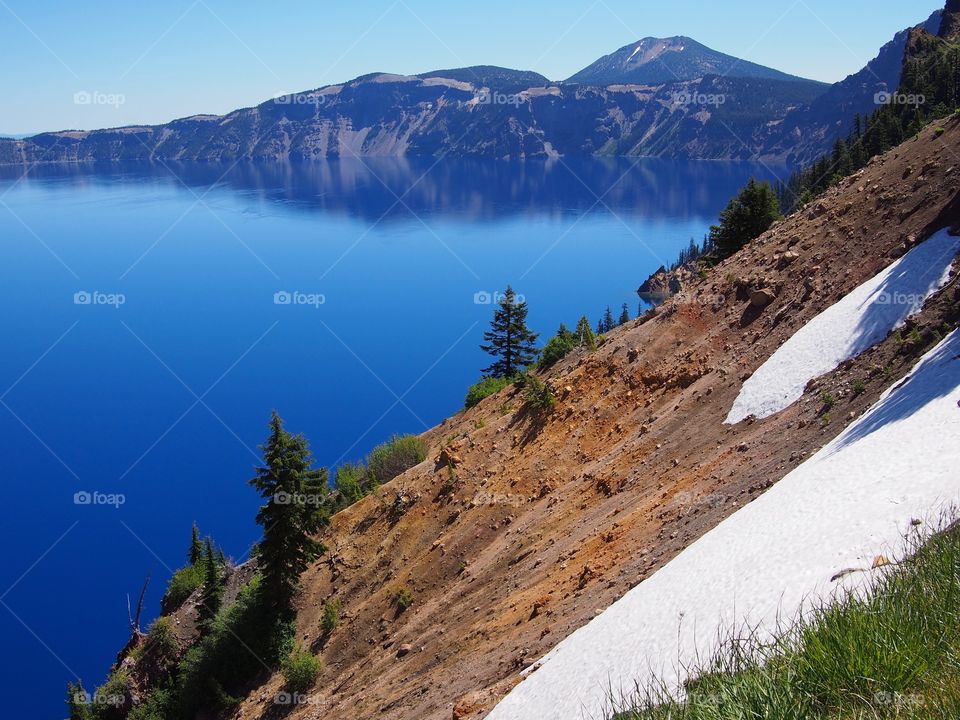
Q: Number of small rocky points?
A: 1